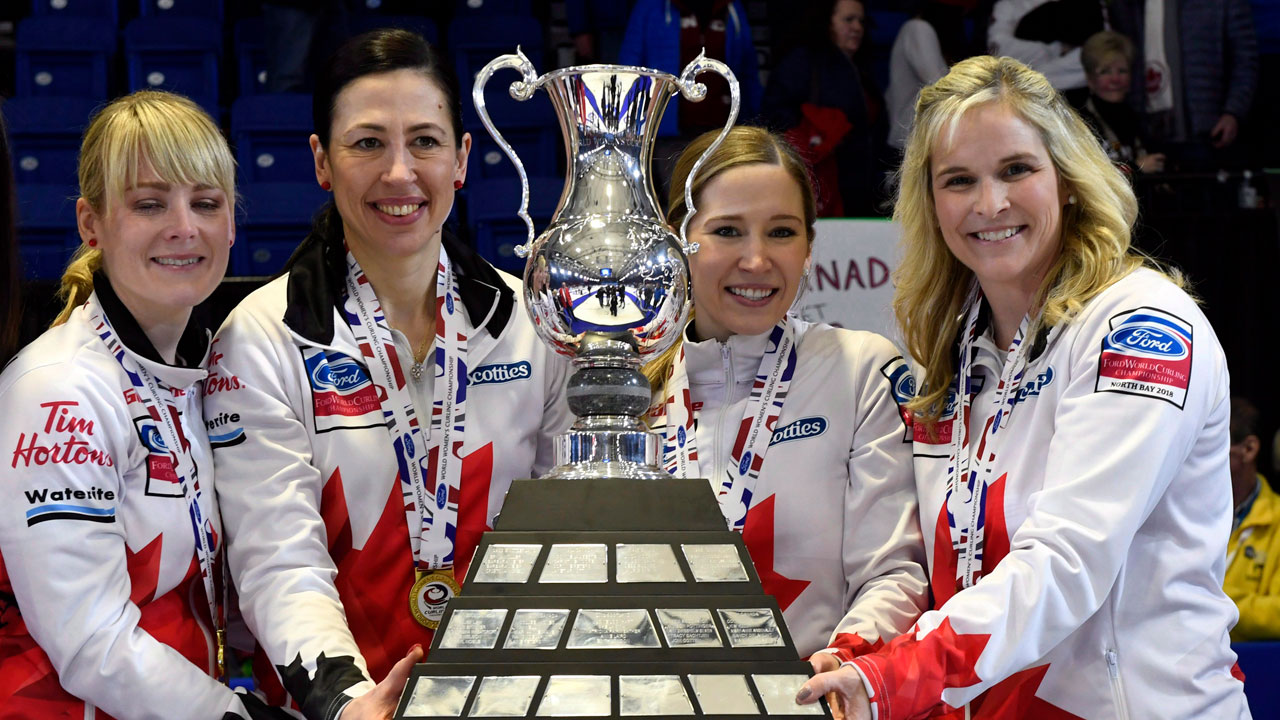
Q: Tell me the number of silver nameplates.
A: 15